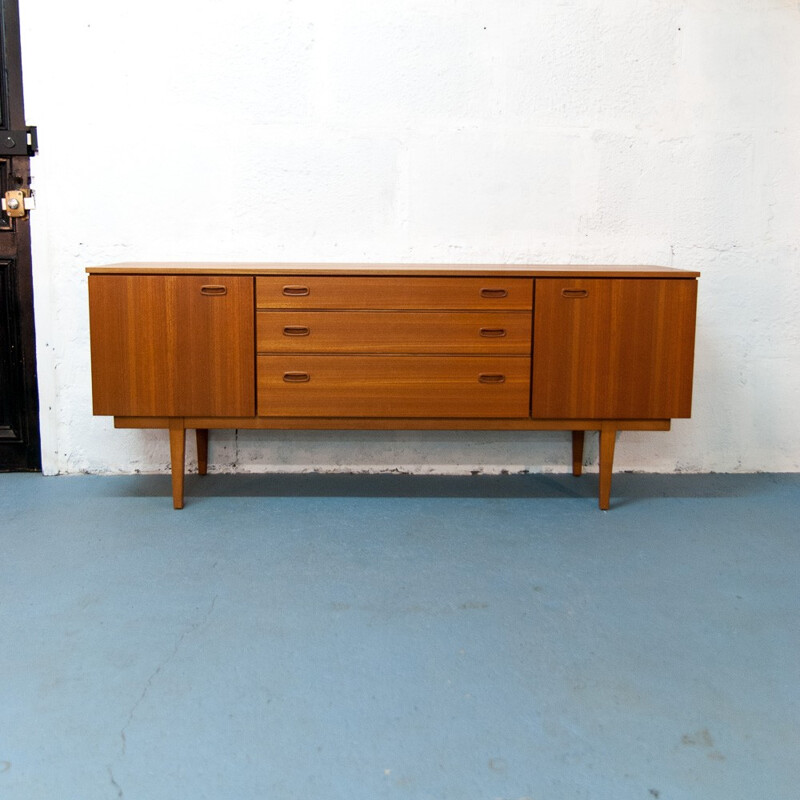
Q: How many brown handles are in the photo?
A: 8